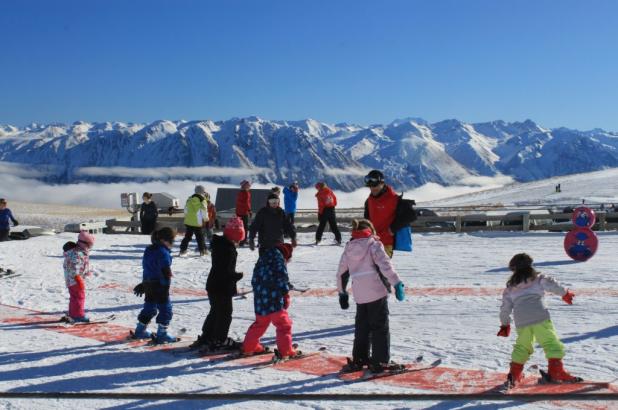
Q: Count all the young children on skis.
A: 6